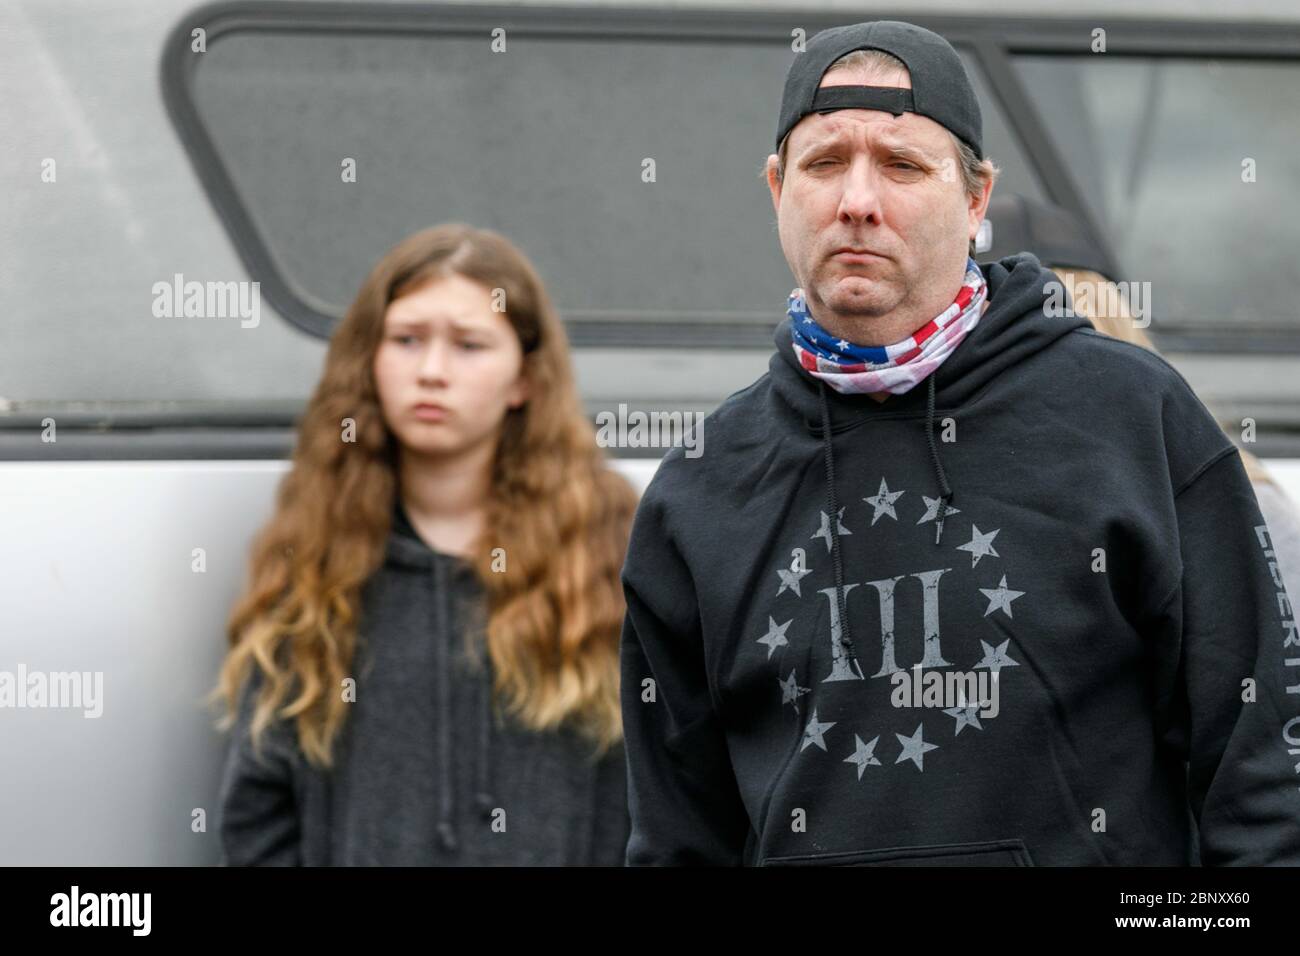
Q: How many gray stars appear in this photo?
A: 13